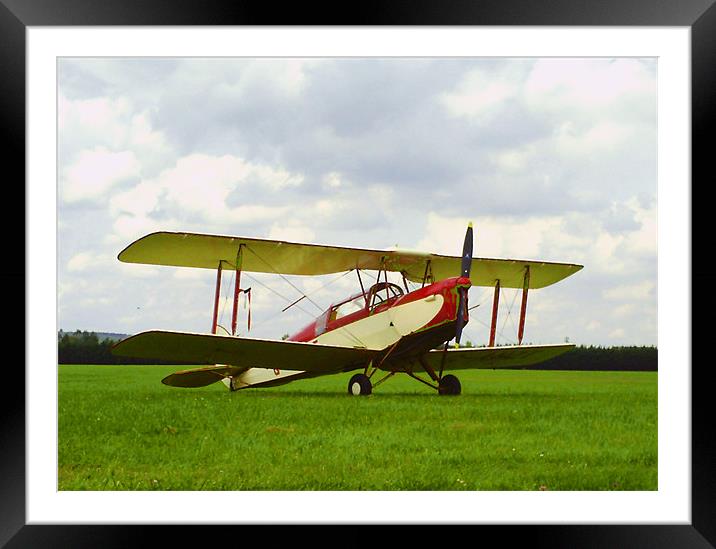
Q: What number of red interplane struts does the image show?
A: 4